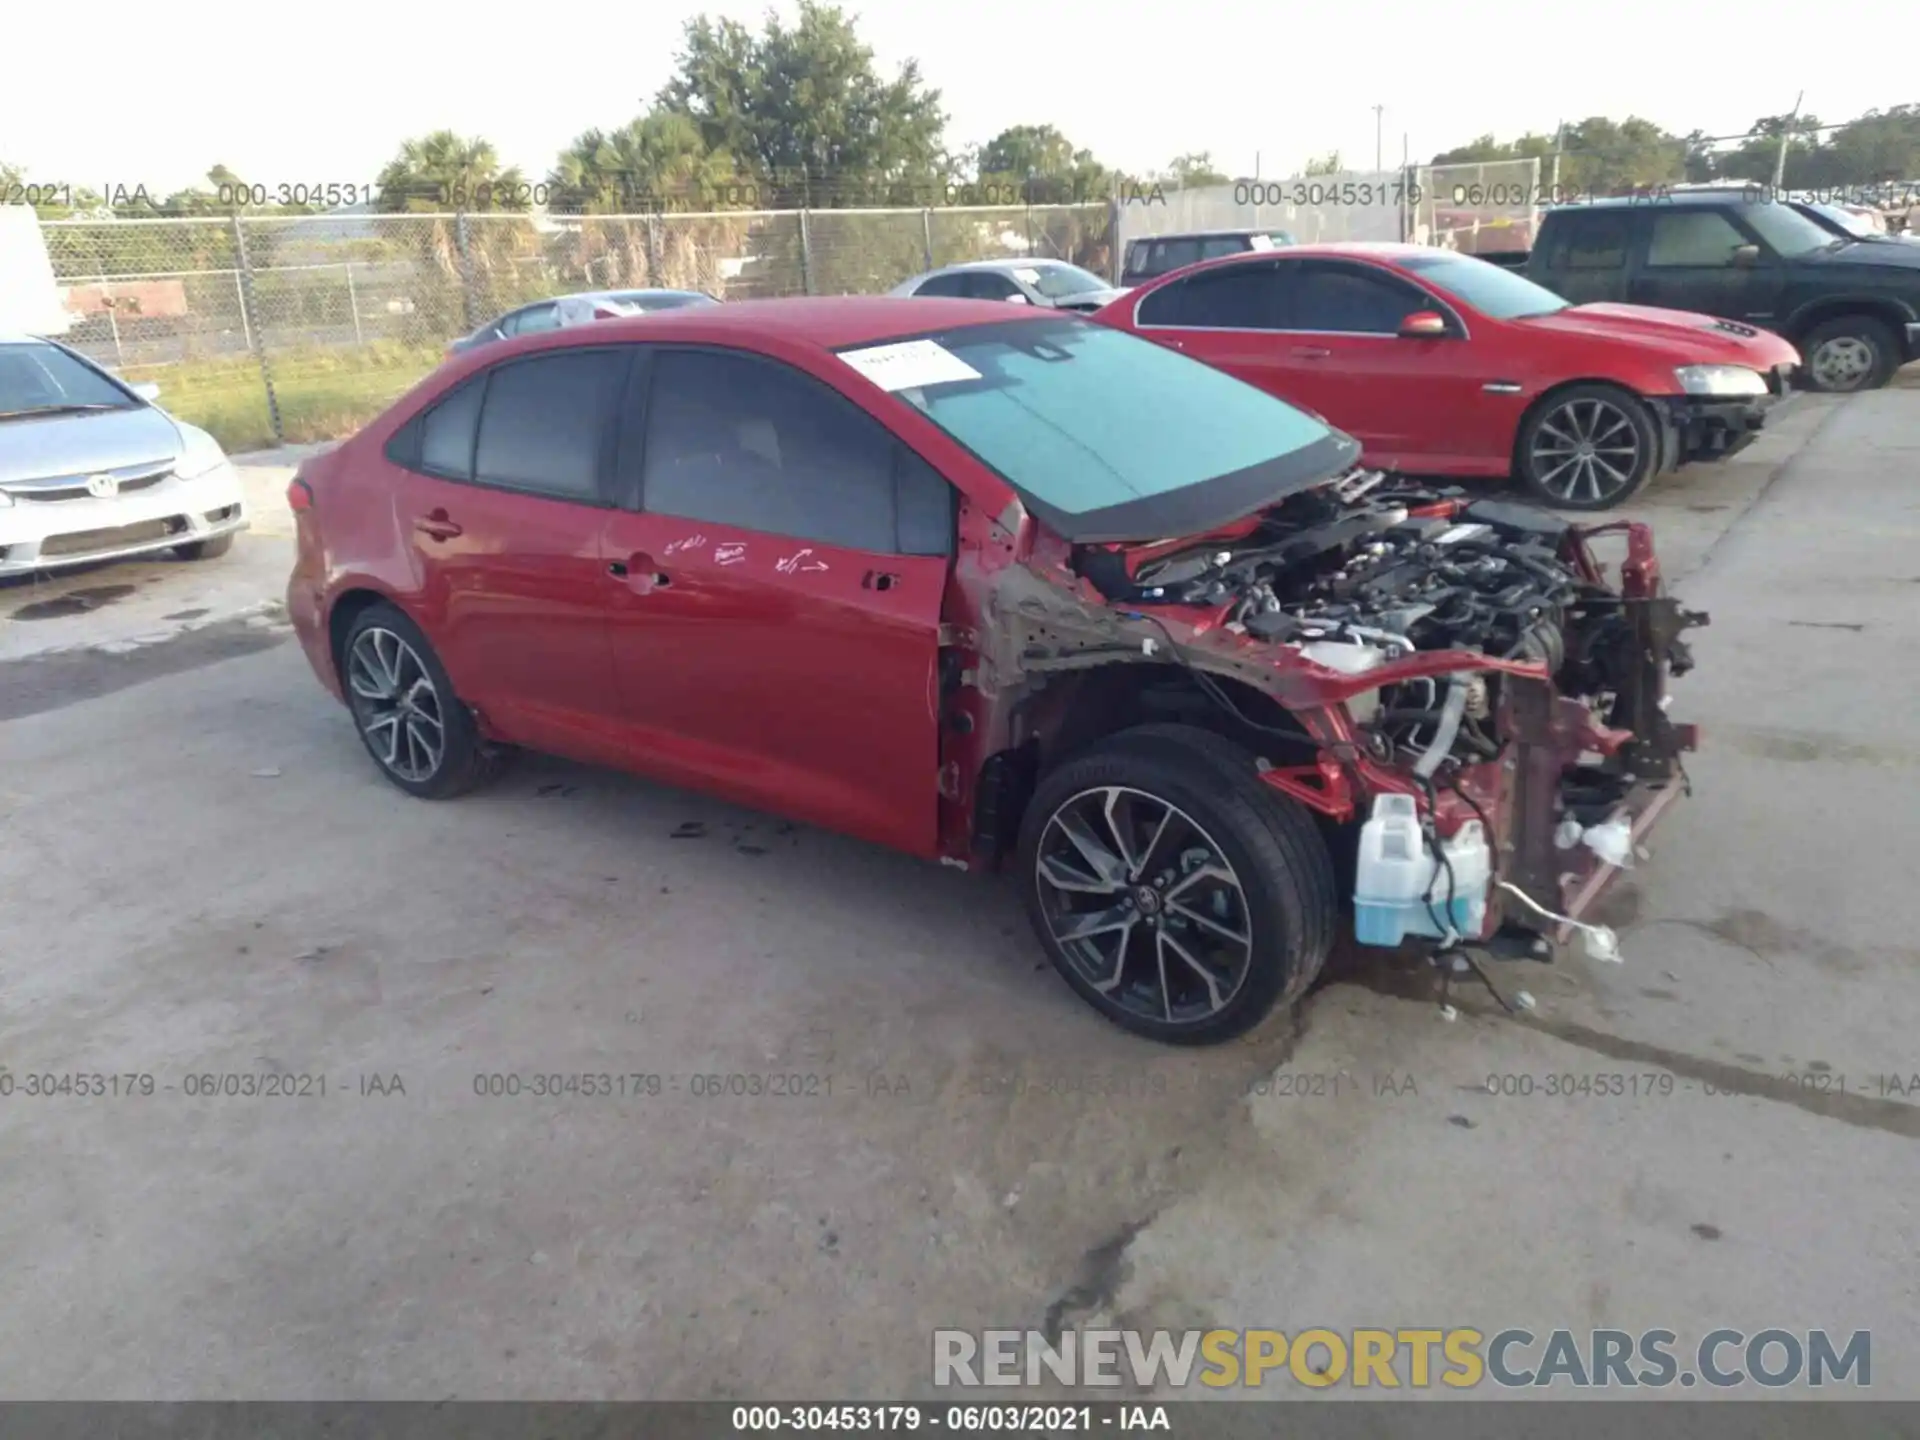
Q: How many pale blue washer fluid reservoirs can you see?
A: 1